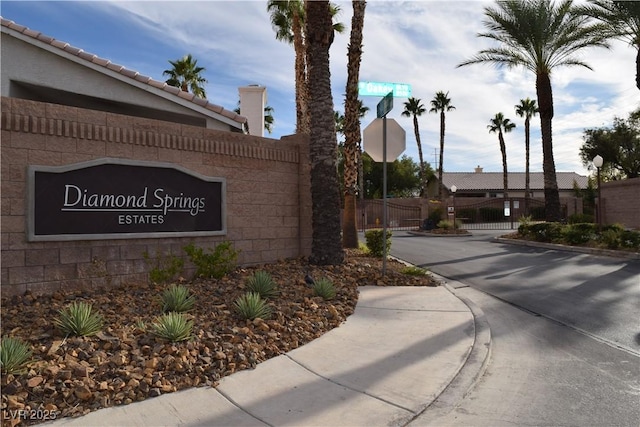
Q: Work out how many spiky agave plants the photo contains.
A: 7